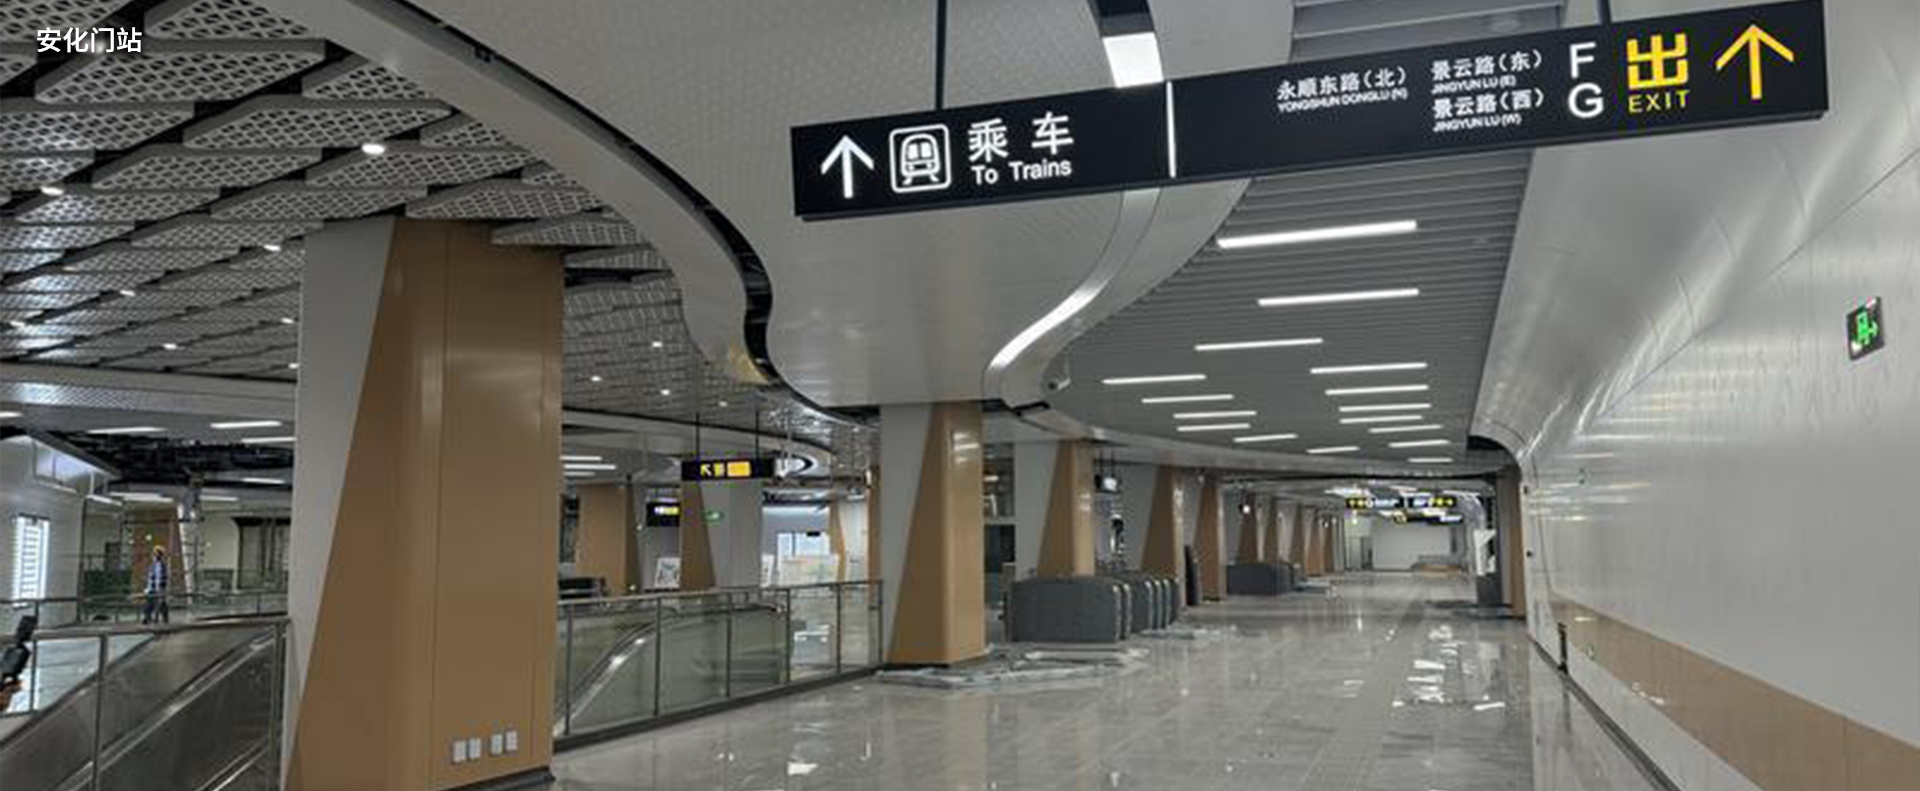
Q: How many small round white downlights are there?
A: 12